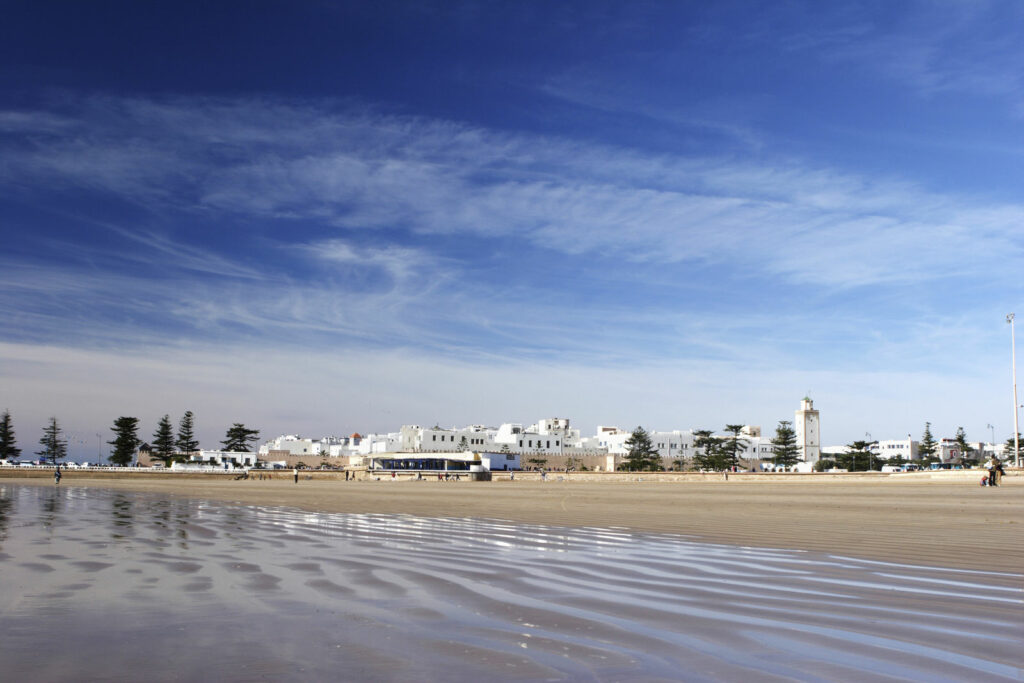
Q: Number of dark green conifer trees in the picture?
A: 14